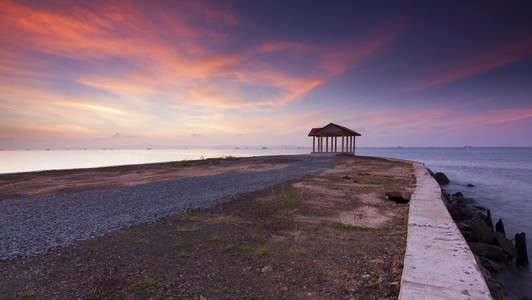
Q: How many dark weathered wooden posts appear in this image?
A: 3